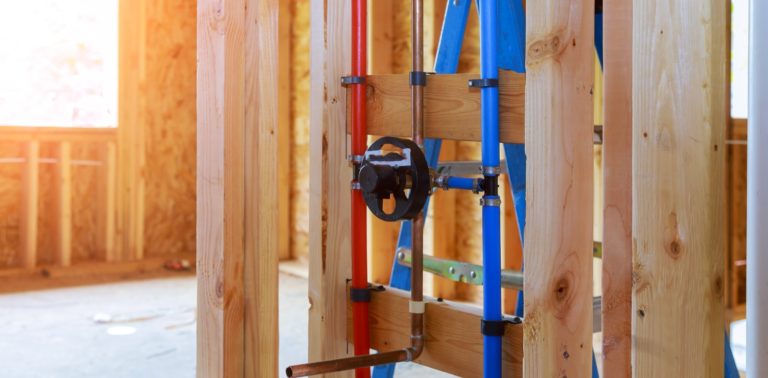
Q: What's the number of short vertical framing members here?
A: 3